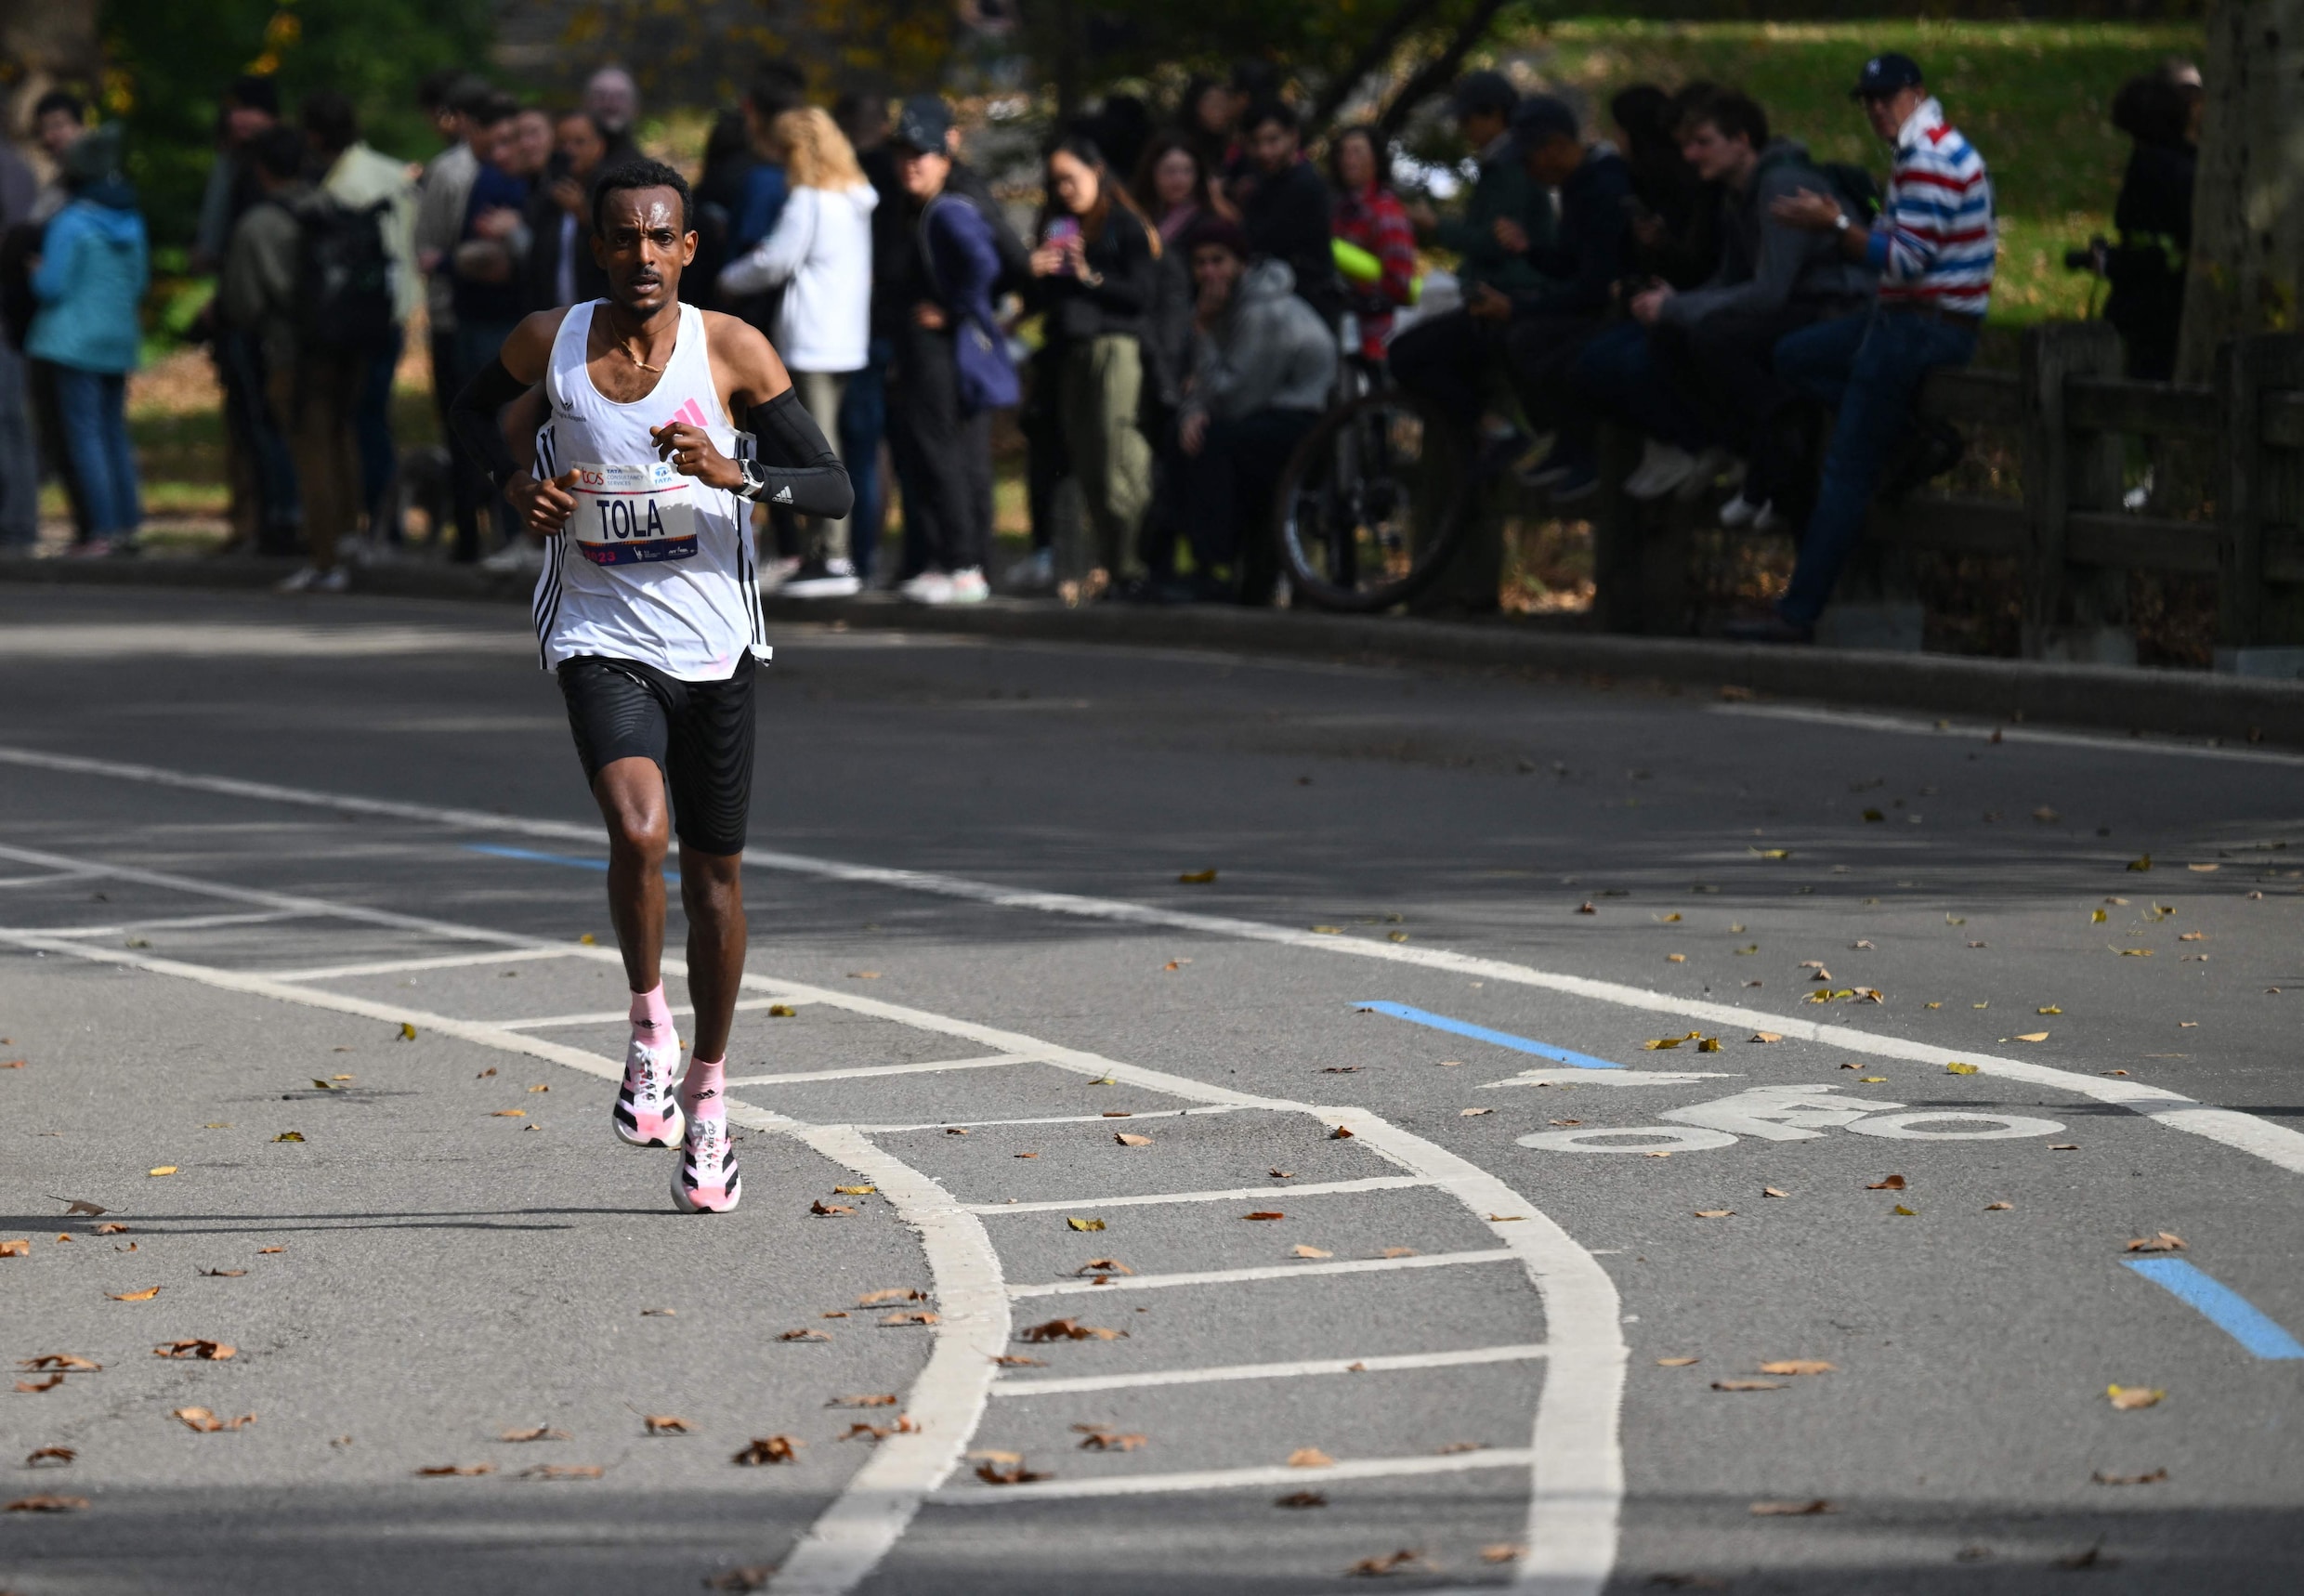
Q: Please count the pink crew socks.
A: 2